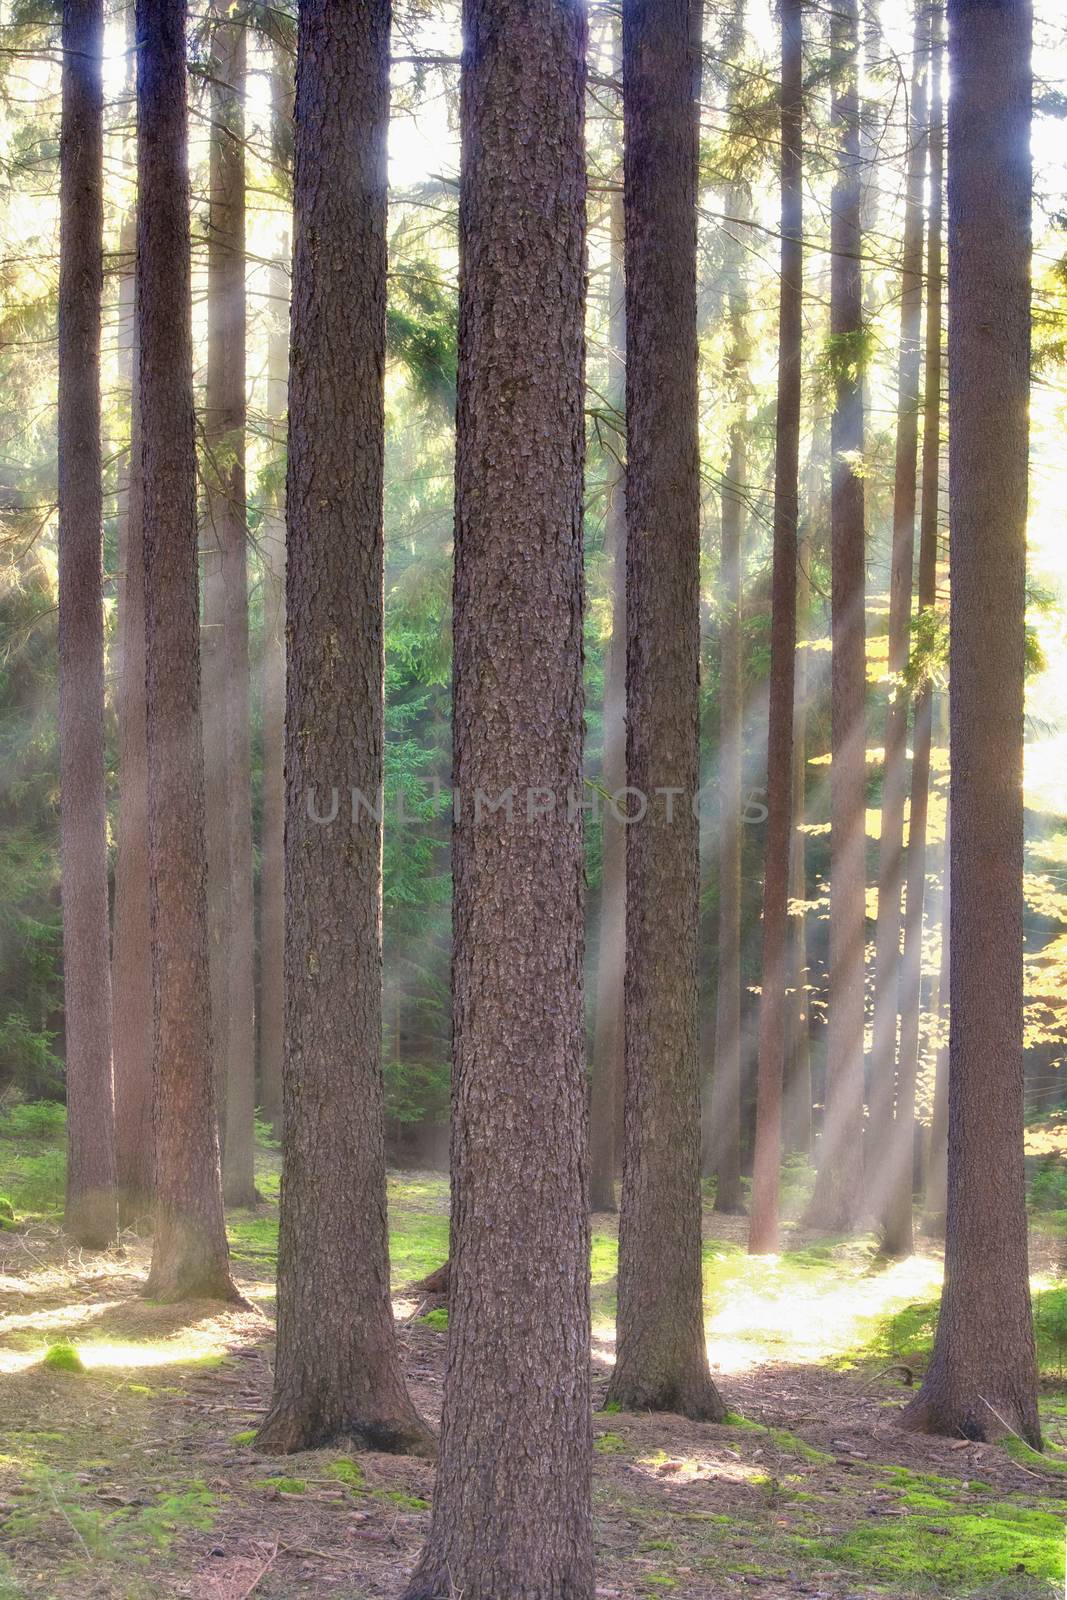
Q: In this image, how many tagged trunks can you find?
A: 0